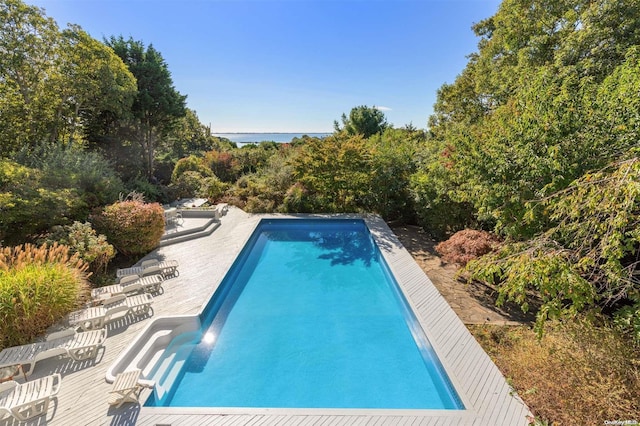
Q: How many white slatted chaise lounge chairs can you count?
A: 5